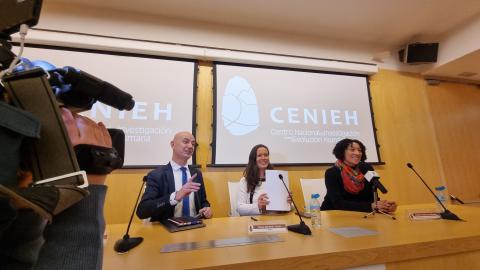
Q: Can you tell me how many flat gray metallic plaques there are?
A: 2